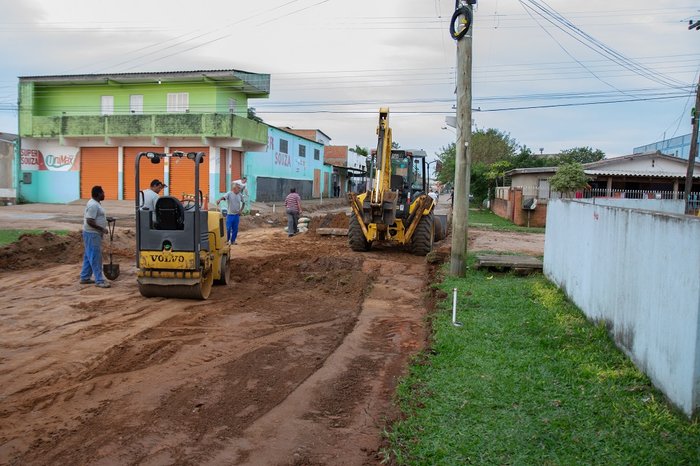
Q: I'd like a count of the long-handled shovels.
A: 1